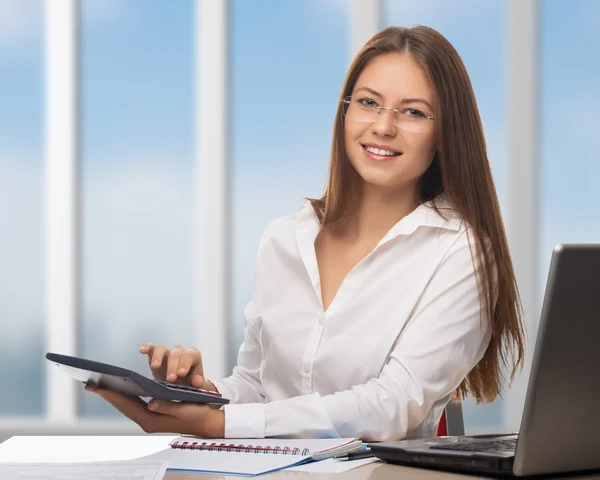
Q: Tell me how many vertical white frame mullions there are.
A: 4